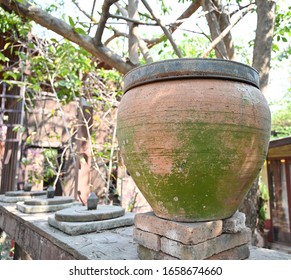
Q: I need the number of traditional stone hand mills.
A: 3